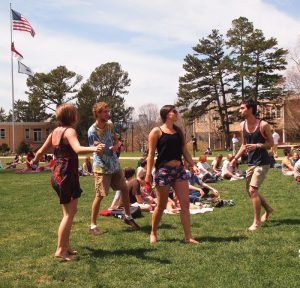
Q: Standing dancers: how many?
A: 4